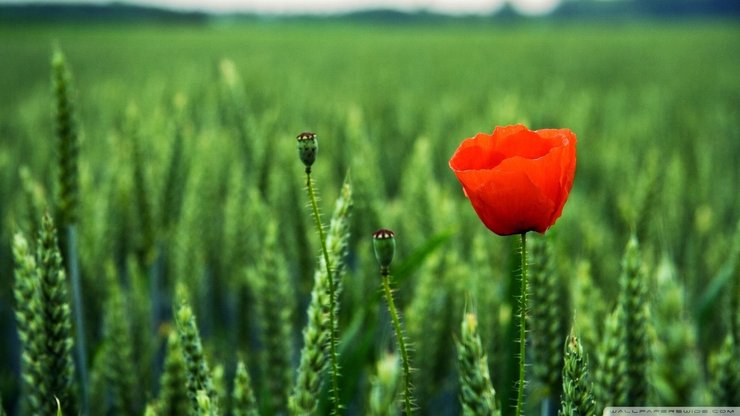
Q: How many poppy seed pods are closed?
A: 2